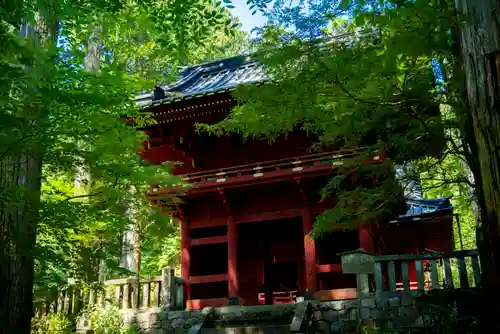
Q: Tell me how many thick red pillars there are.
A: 4